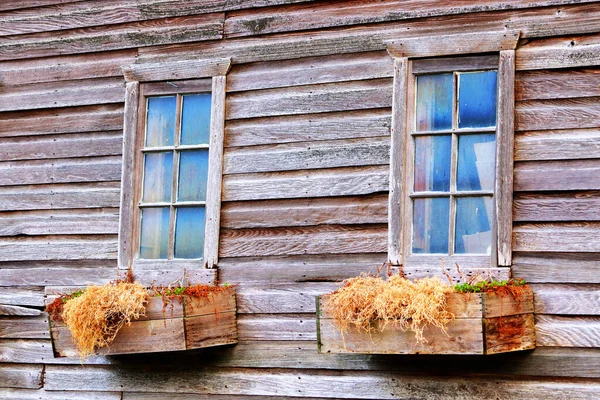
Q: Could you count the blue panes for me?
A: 12